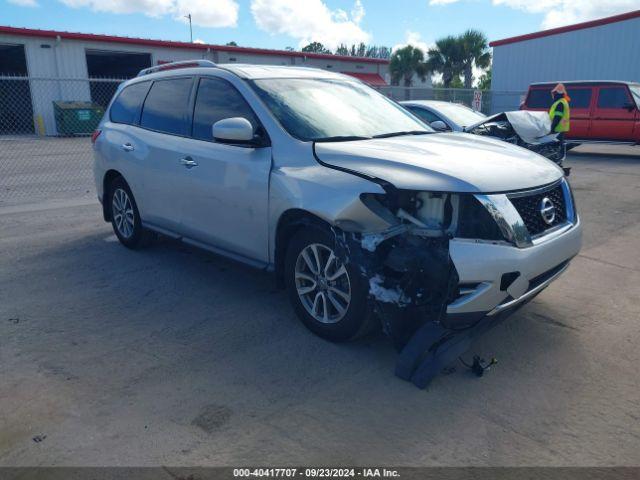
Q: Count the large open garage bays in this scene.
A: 2